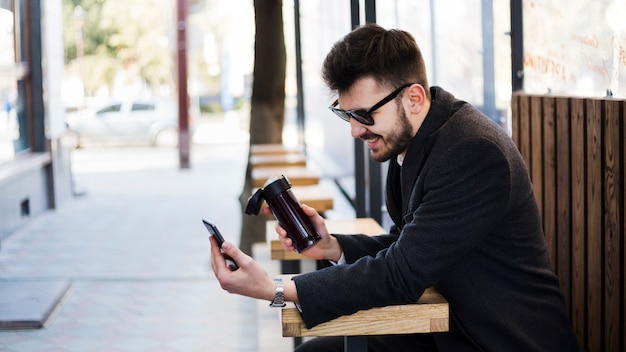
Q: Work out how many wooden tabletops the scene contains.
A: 6